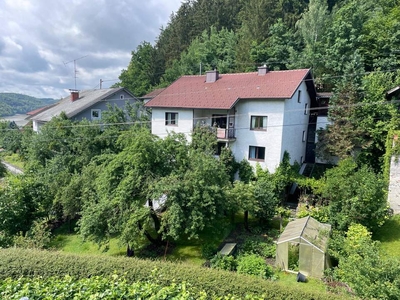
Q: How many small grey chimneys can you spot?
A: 2